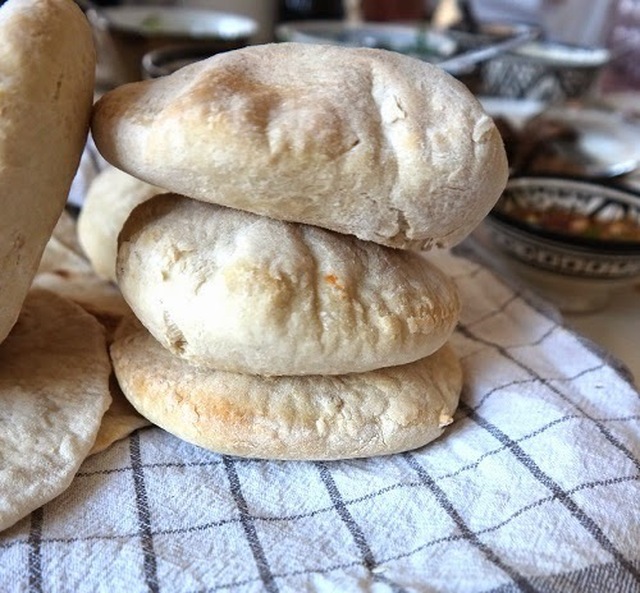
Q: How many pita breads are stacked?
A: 3